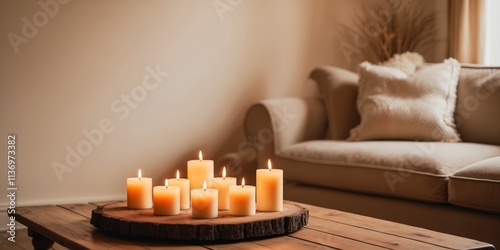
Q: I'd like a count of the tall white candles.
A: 2